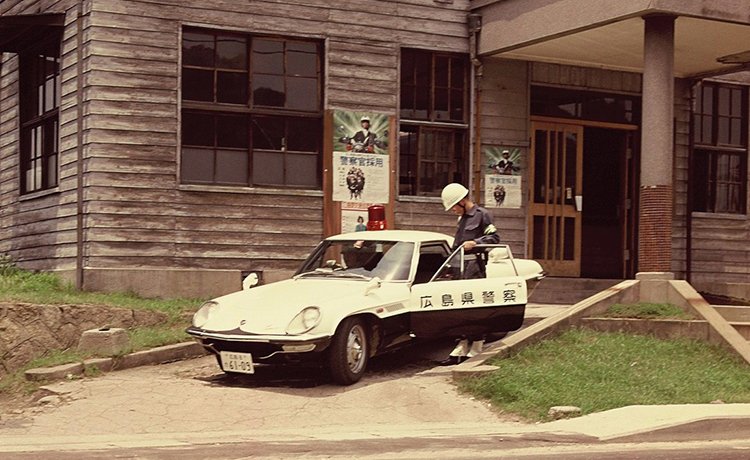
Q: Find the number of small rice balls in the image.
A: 0